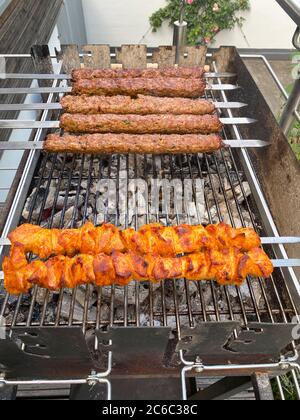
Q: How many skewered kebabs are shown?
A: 7